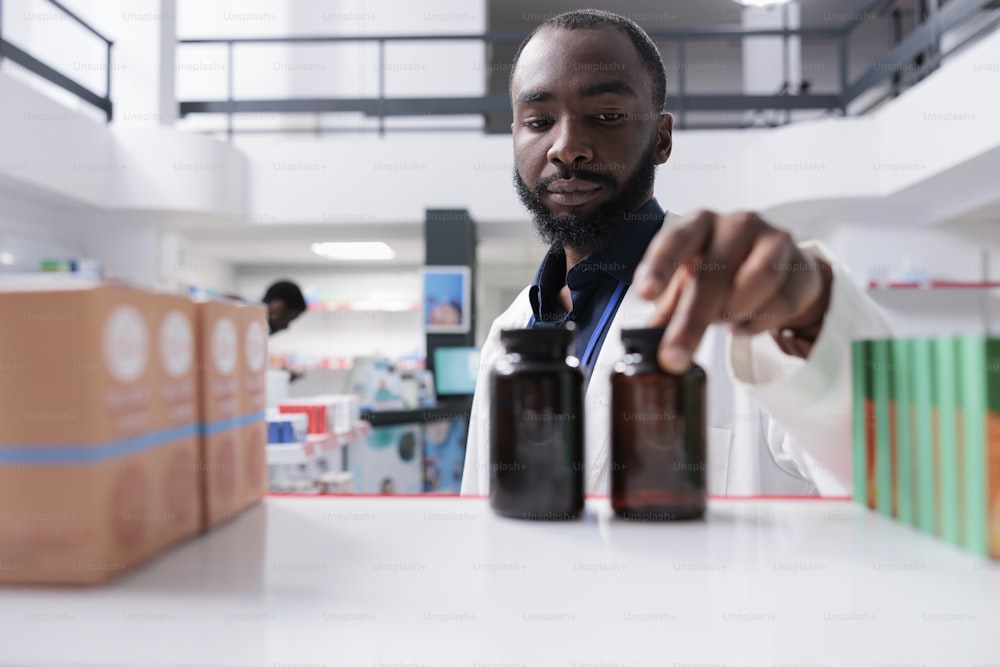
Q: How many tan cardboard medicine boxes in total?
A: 4